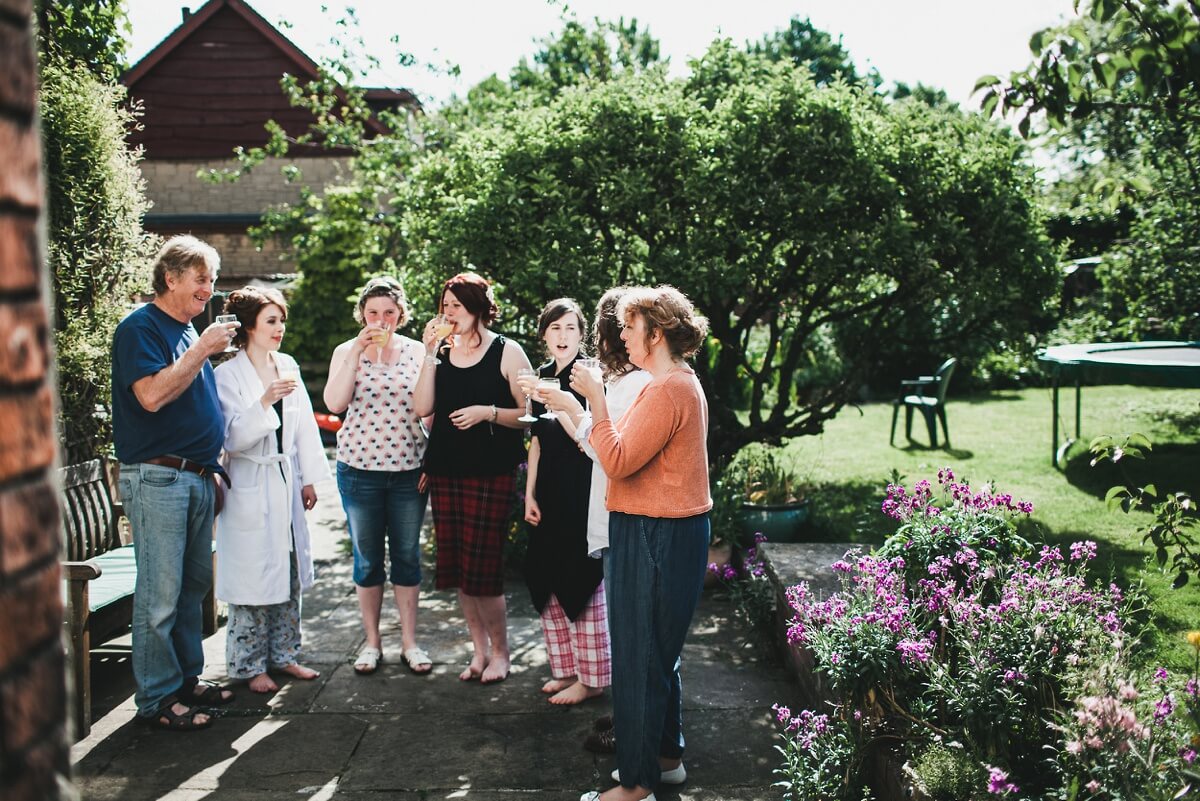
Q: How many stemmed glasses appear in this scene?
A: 7